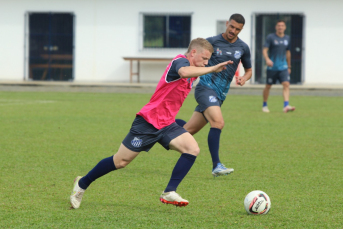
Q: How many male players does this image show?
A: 3